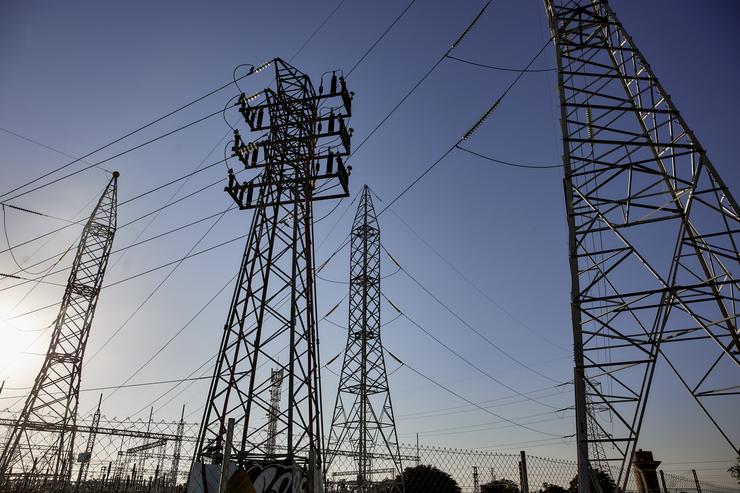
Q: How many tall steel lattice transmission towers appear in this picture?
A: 4